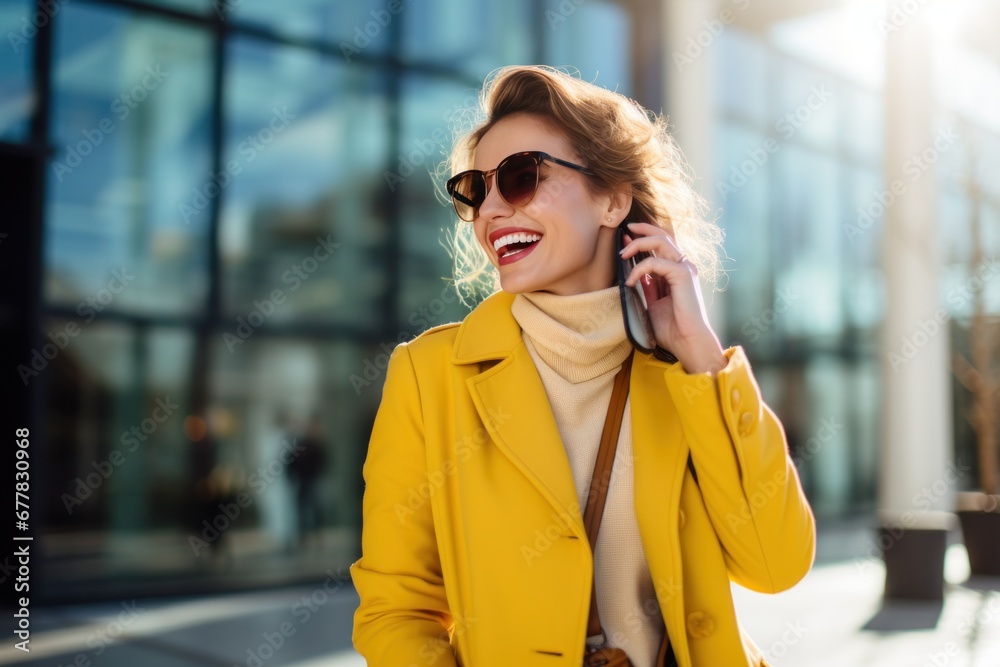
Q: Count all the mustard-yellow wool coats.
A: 1